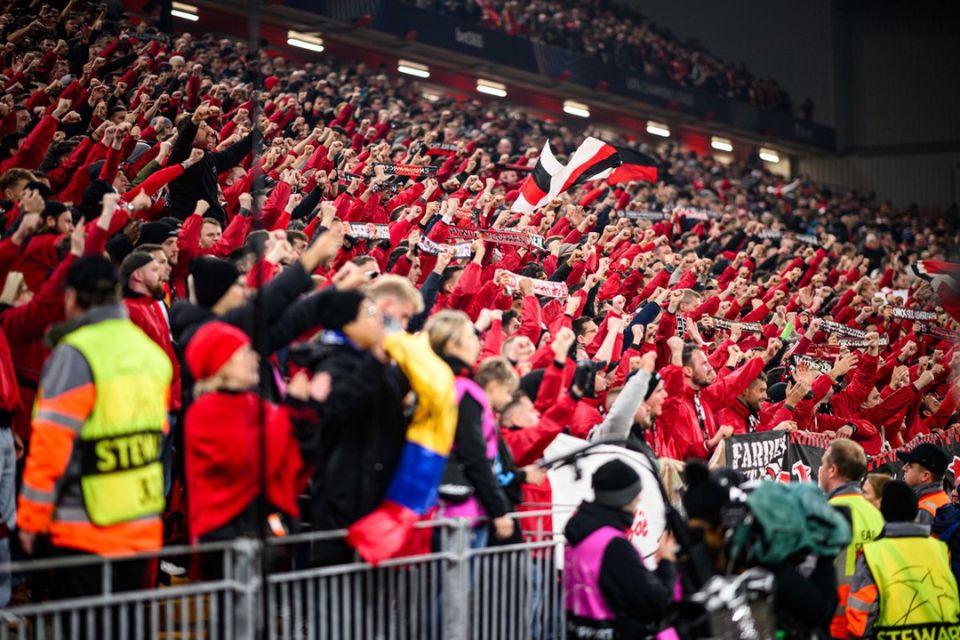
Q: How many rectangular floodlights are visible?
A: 8